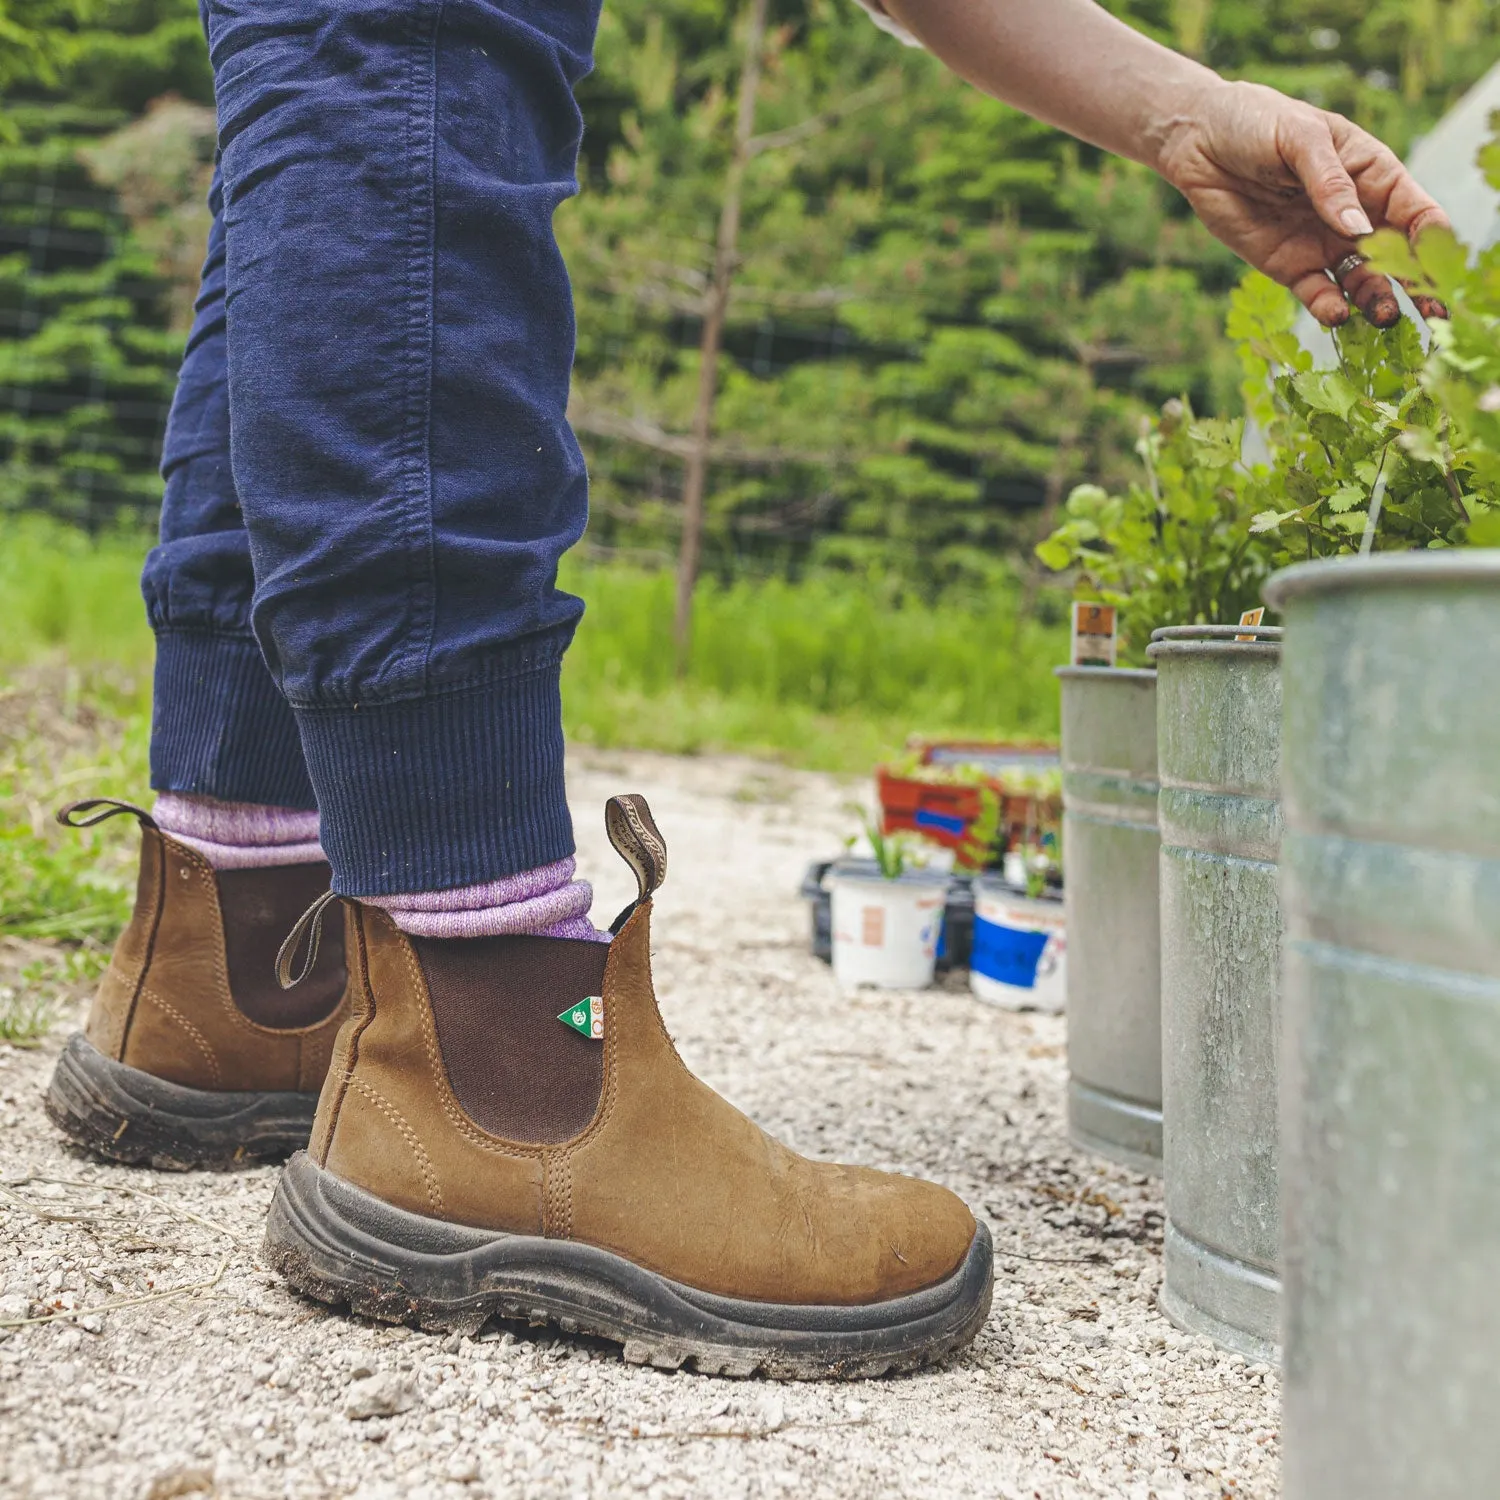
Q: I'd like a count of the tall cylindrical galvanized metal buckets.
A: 3